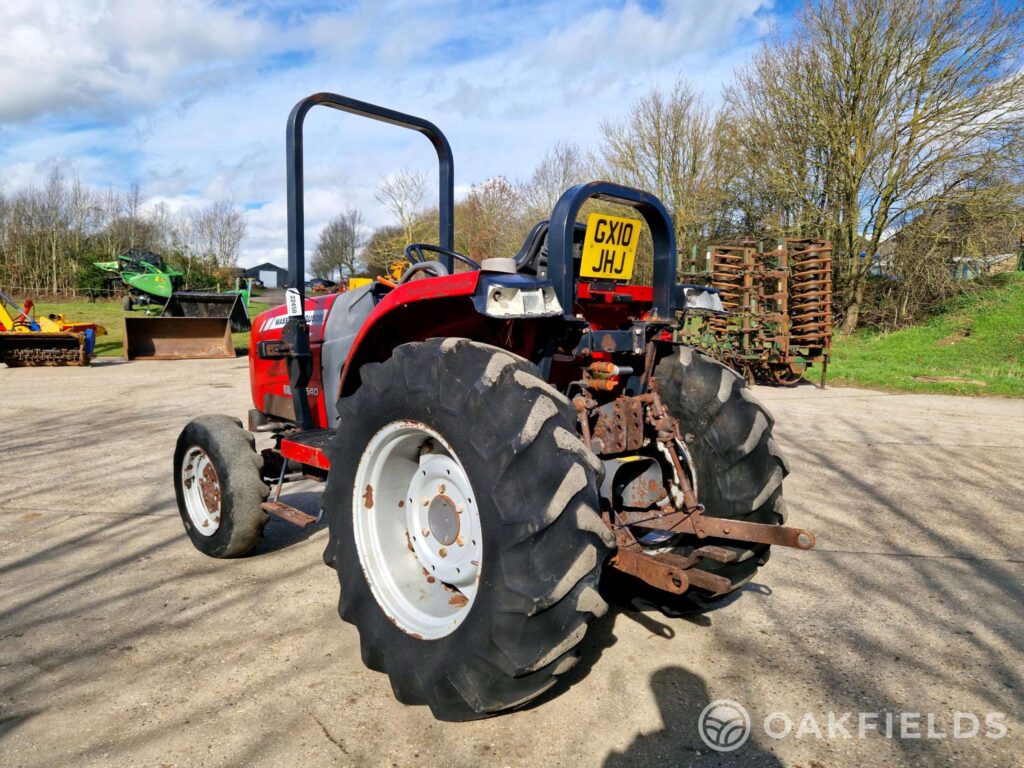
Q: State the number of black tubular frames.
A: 2